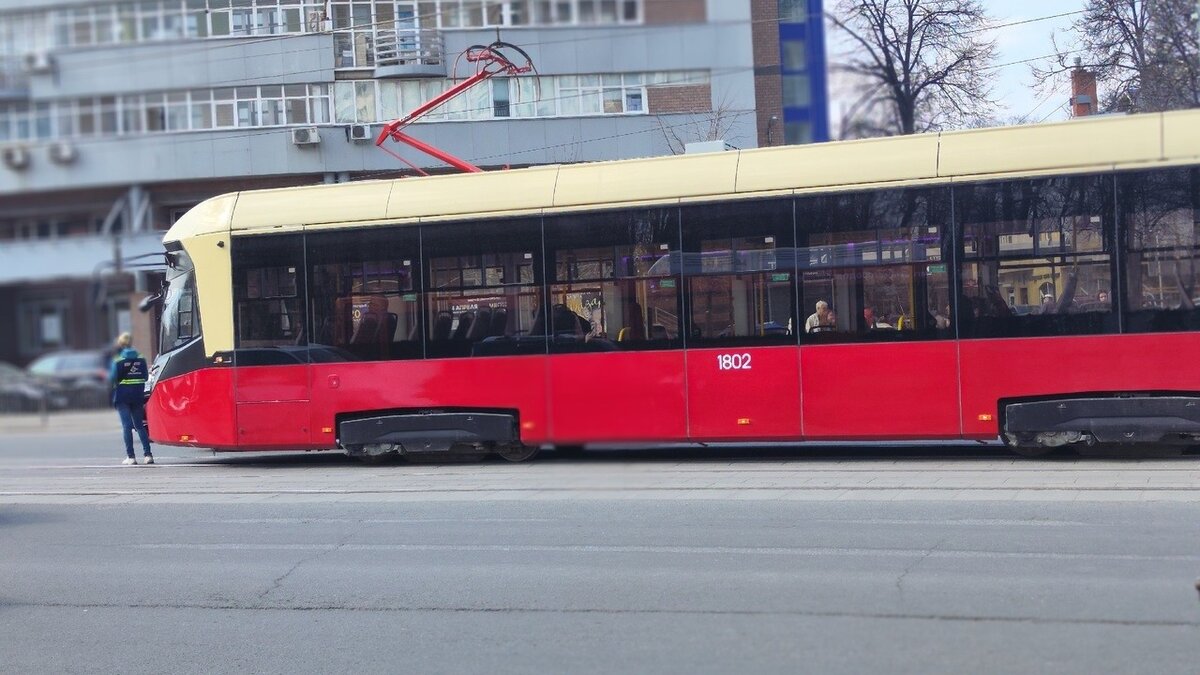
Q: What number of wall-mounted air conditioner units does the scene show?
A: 5